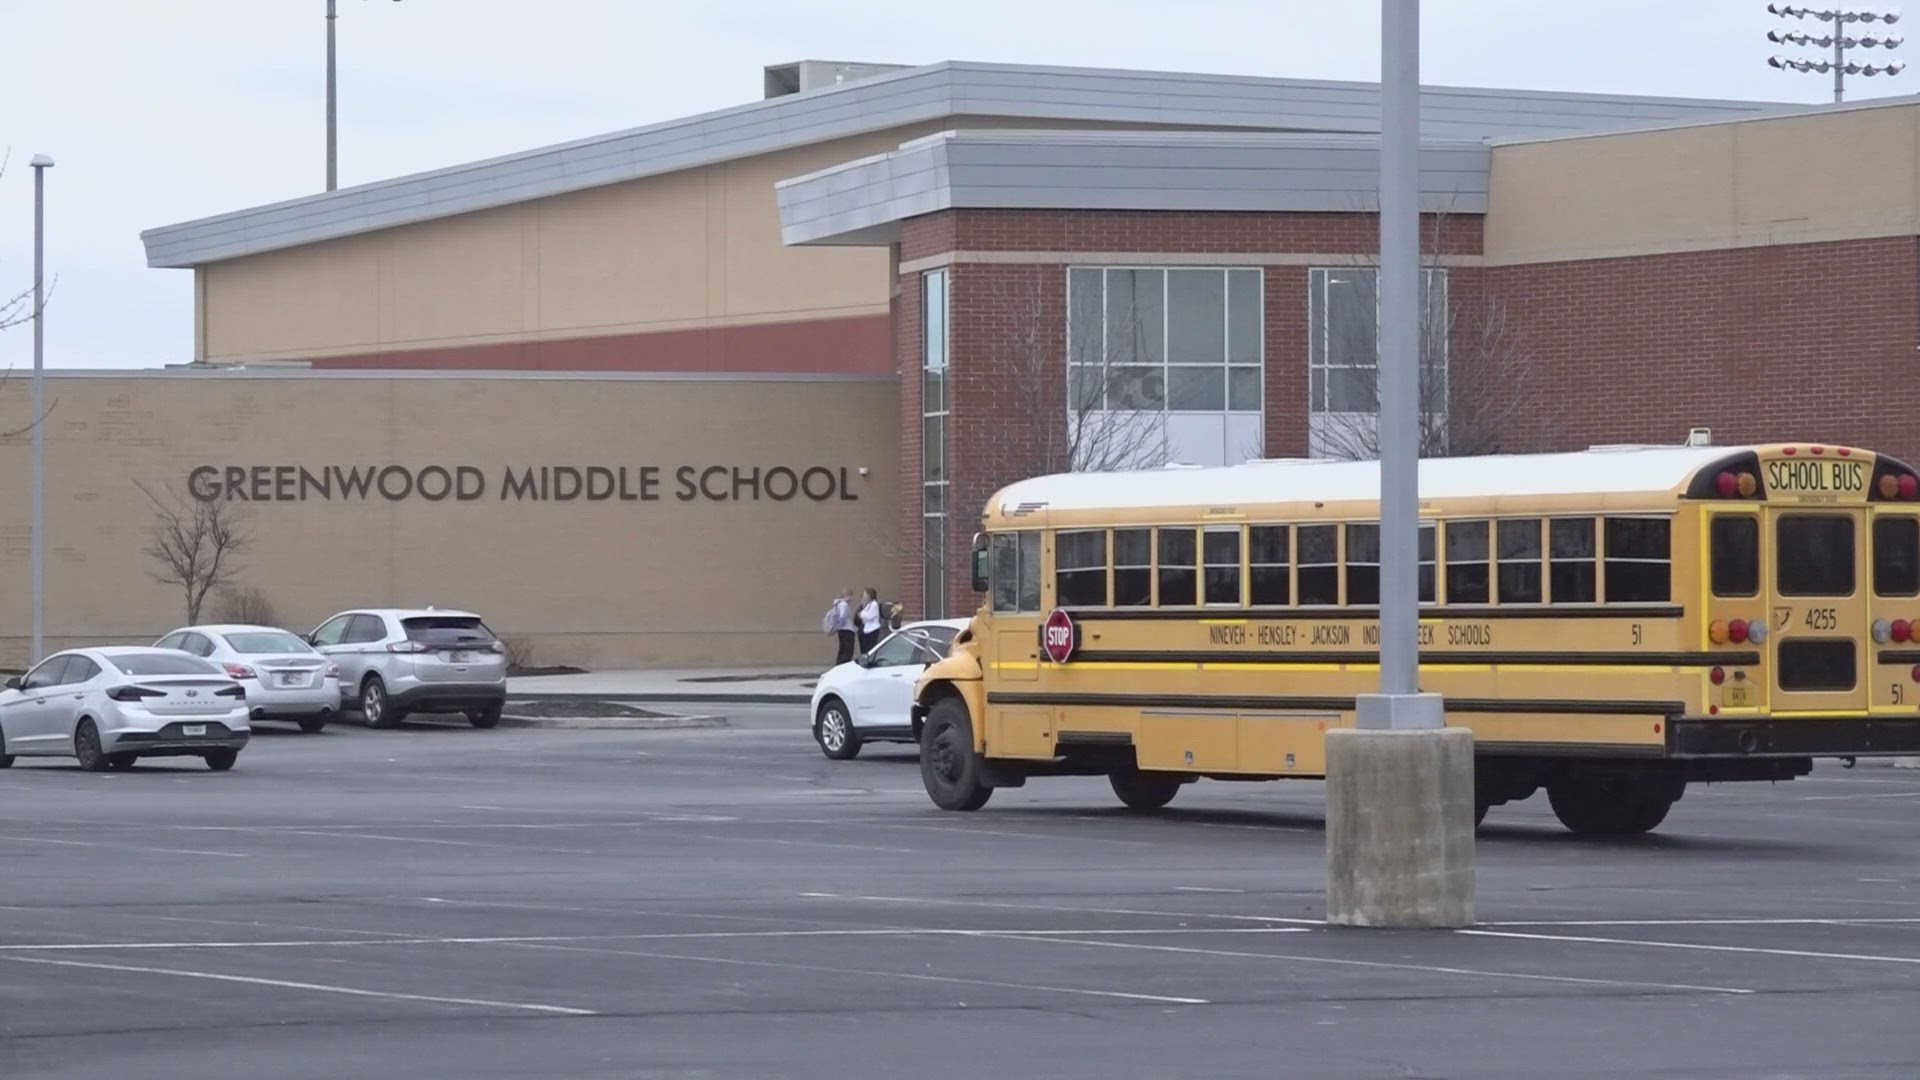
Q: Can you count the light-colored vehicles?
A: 4